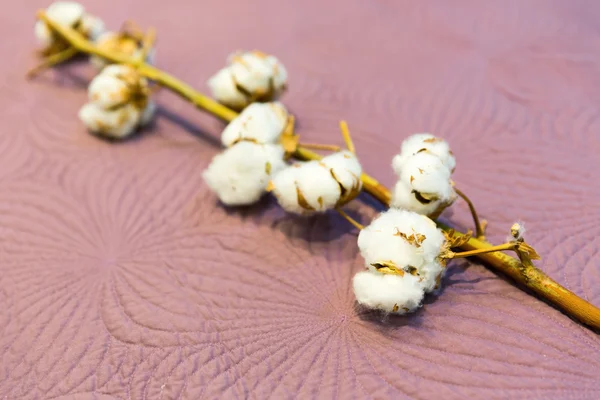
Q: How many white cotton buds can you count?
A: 8